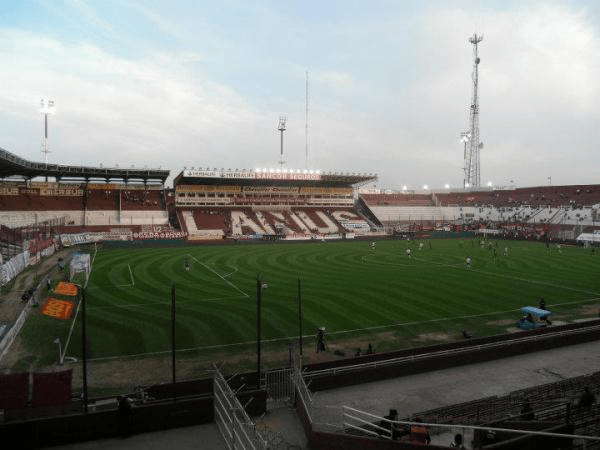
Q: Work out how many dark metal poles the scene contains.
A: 4